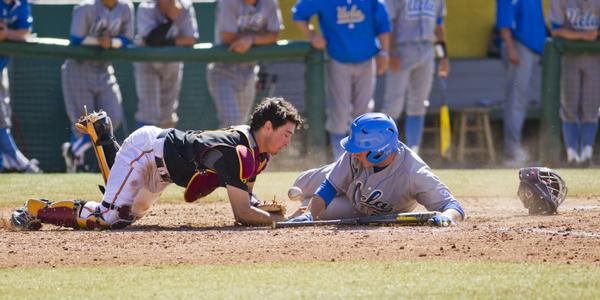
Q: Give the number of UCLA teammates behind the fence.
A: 8